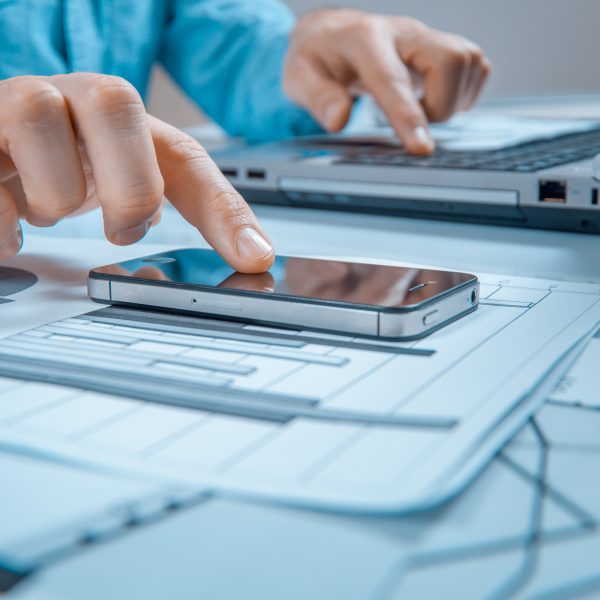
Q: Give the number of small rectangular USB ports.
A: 2